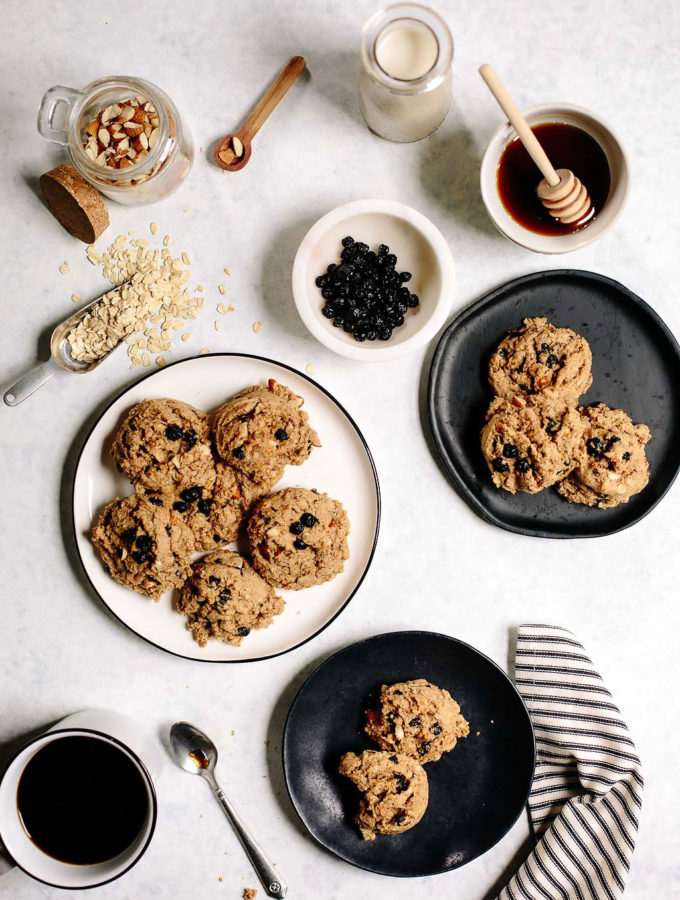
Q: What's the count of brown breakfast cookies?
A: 11